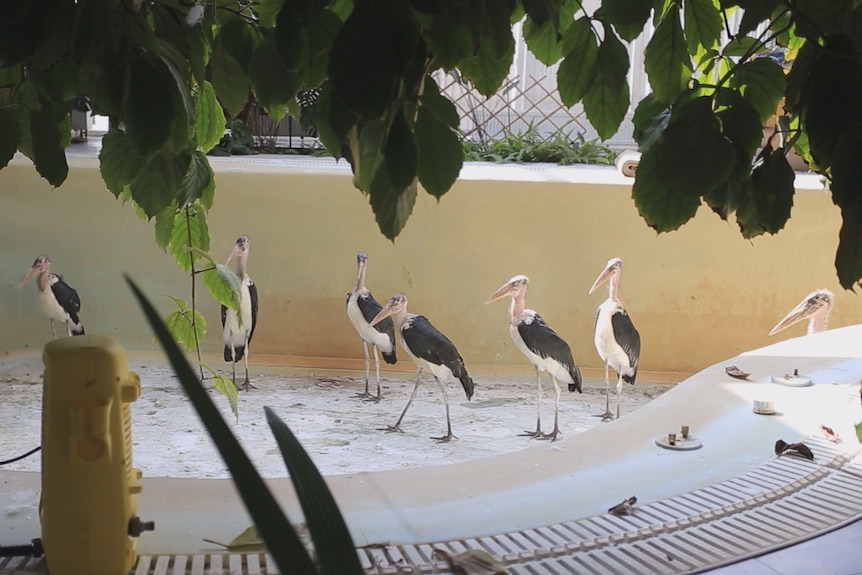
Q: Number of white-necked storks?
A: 7